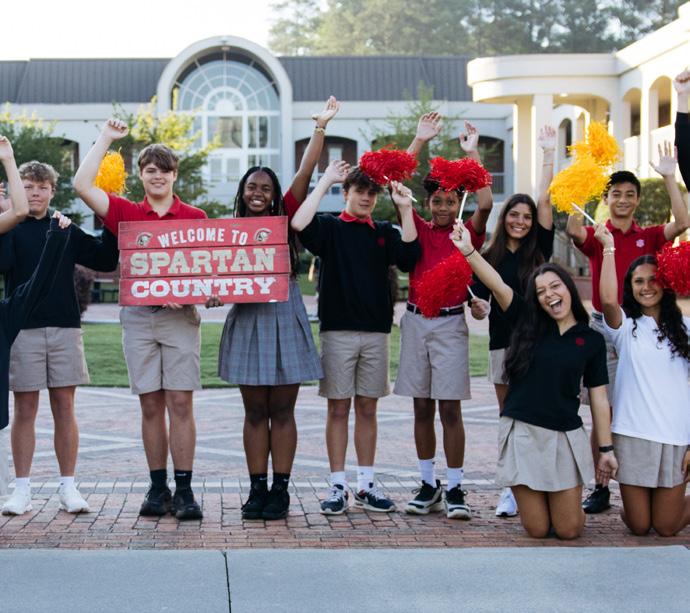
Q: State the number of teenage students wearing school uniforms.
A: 9